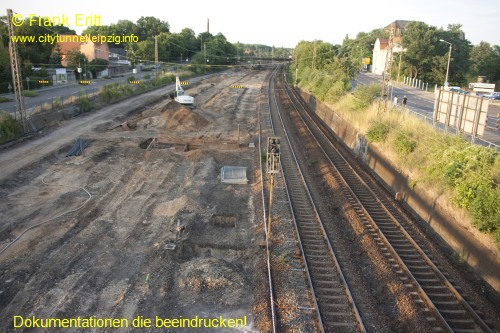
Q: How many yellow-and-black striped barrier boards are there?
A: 5